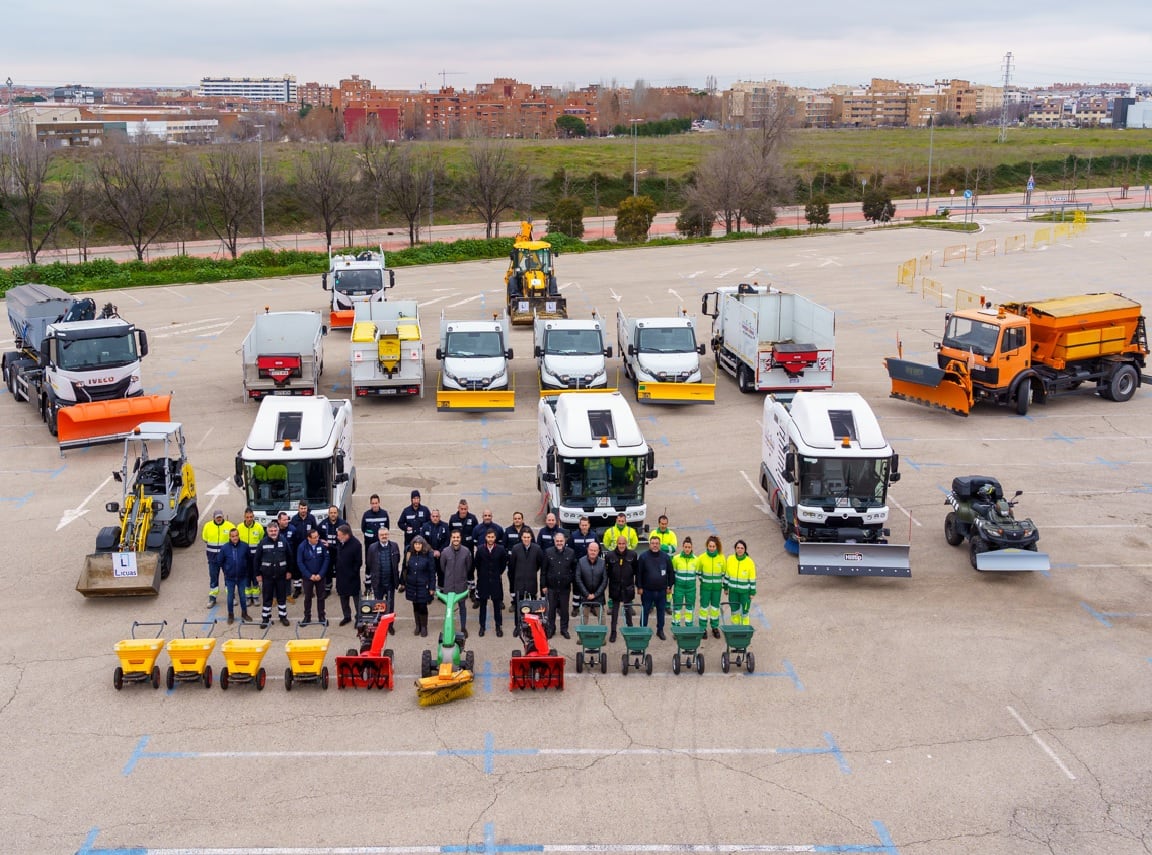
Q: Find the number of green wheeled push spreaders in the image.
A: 4